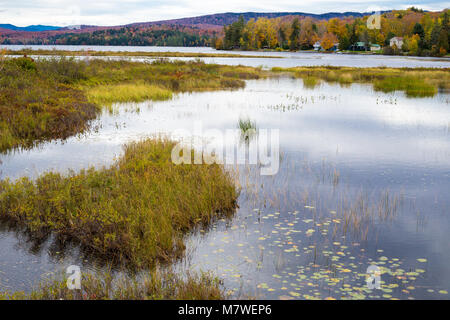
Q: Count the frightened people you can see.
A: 0